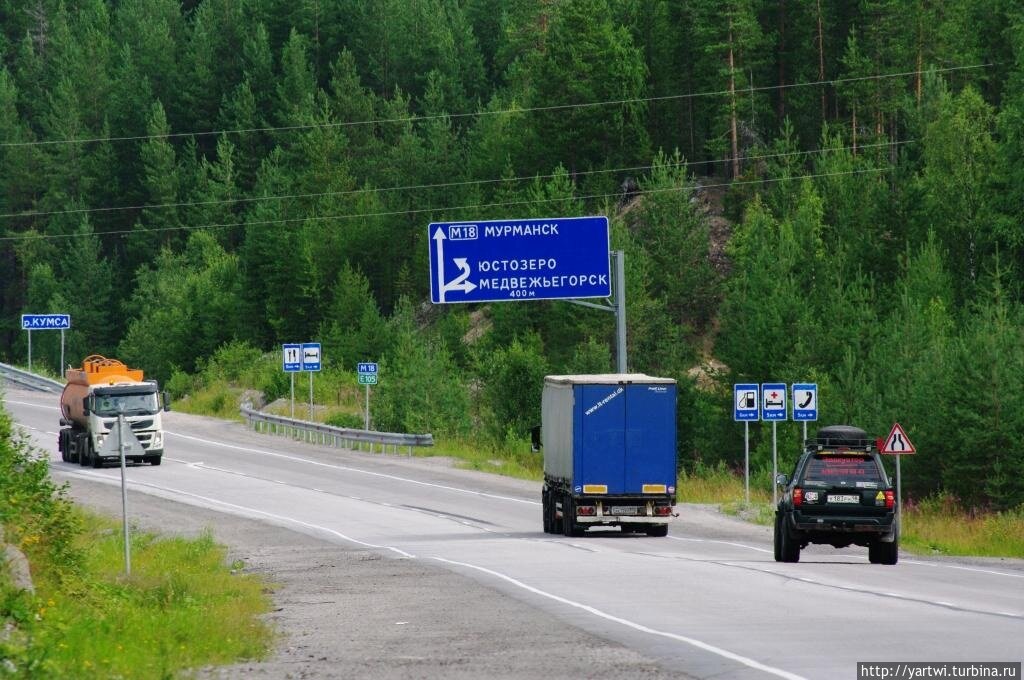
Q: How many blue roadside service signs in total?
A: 5